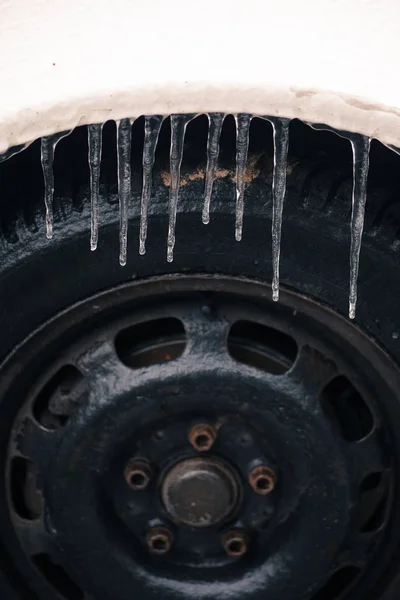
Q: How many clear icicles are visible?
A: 9